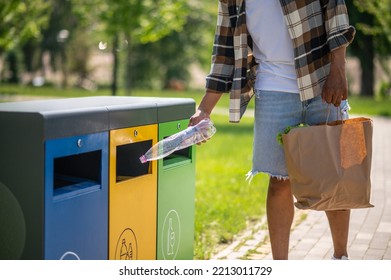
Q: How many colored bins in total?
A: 3